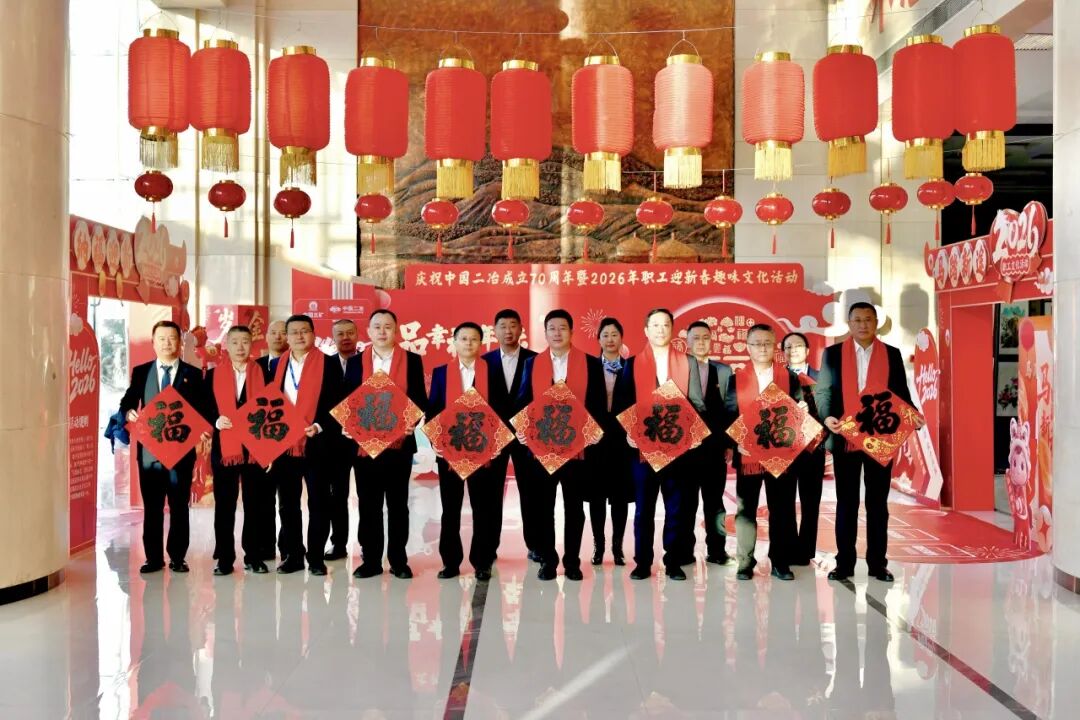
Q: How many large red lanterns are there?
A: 12